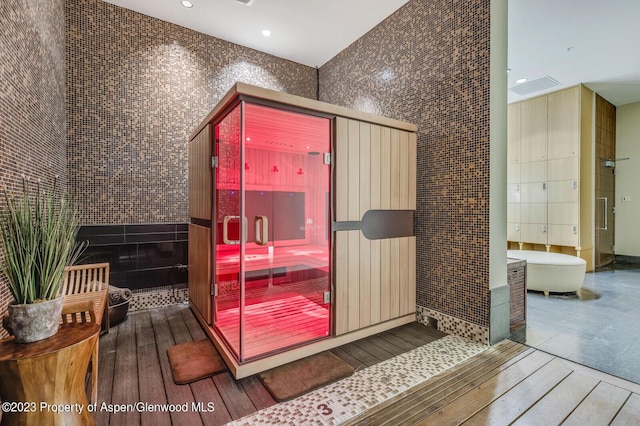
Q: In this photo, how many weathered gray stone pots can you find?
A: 1